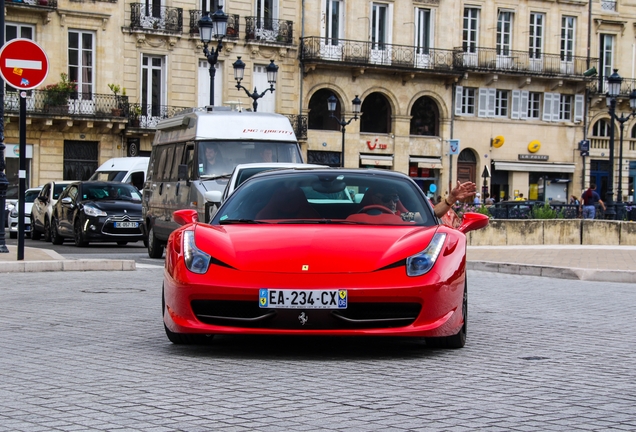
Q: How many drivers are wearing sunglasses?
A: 1